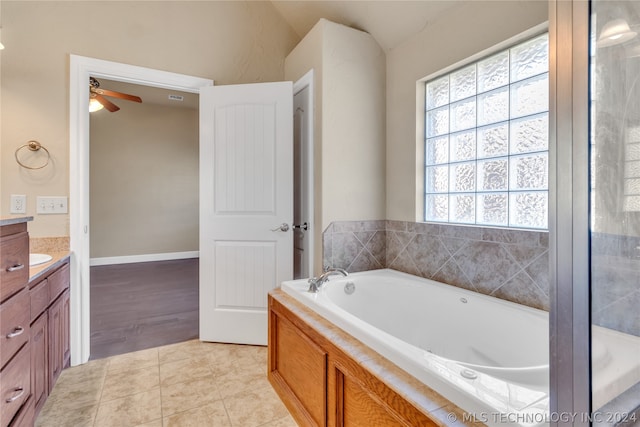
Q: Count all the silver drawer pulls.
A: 3